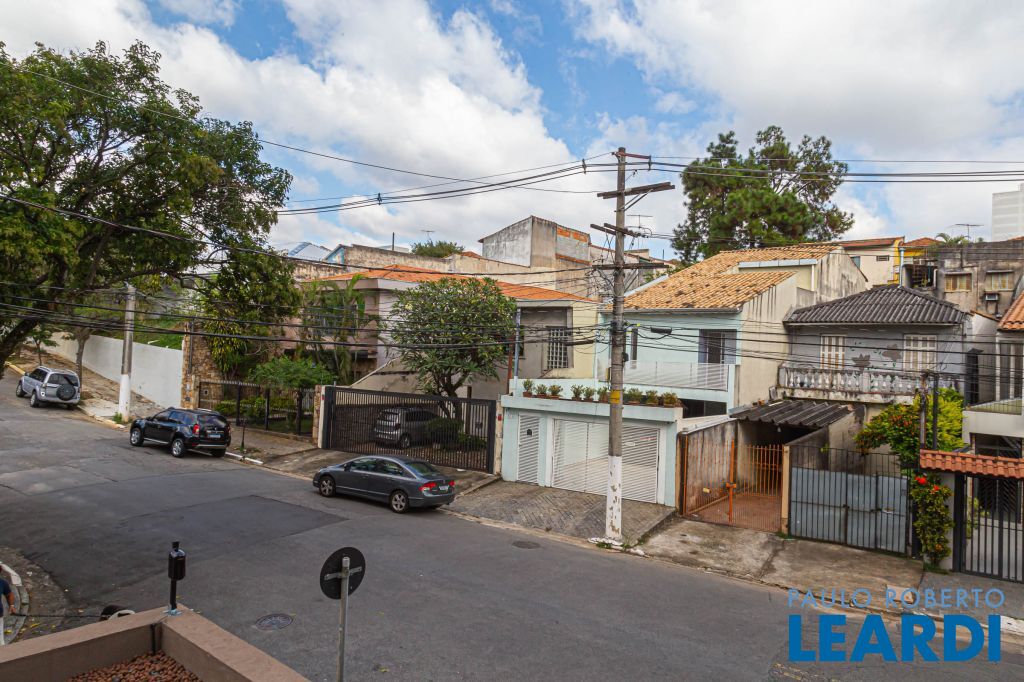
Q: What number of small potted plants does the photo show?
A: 9